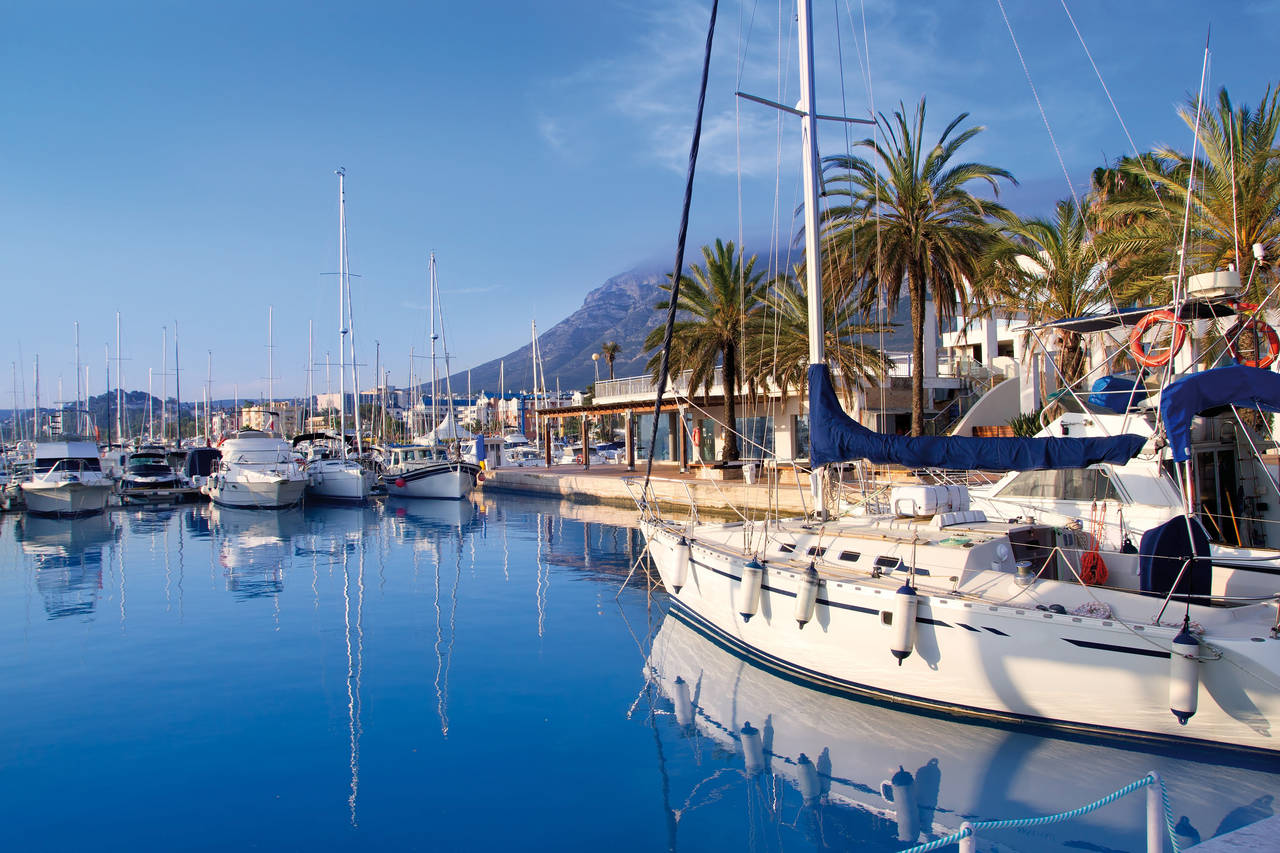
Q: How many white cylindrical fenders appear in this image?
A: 5